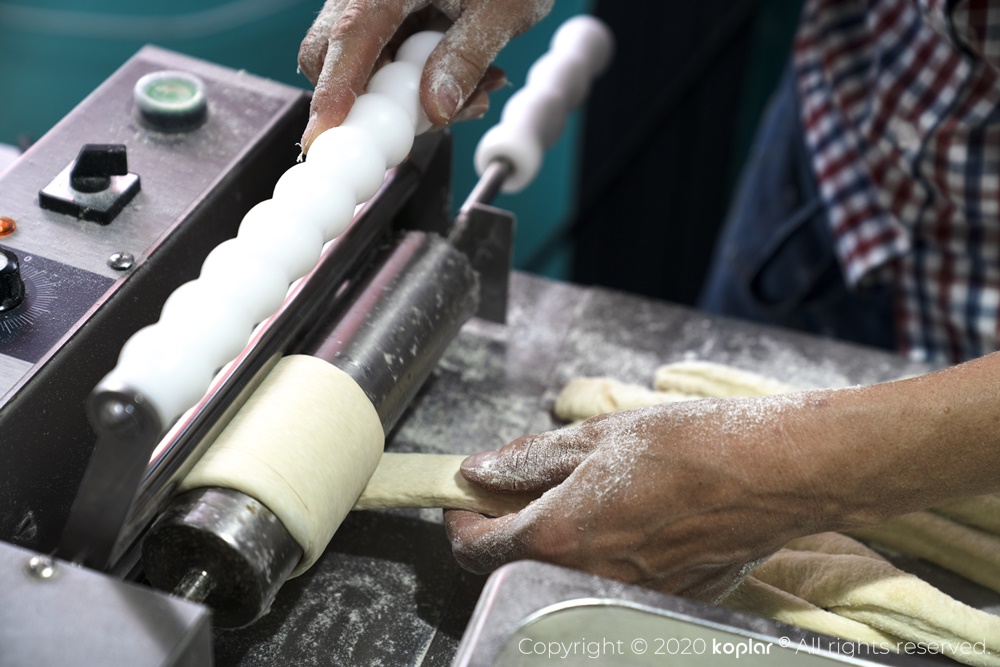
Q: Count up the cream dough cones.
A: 1